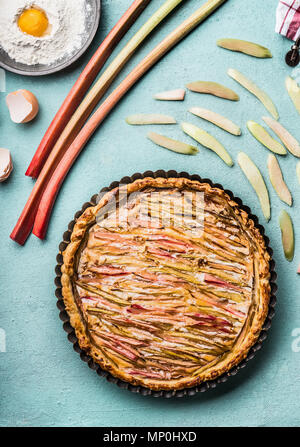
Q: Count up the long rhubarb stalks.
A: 3